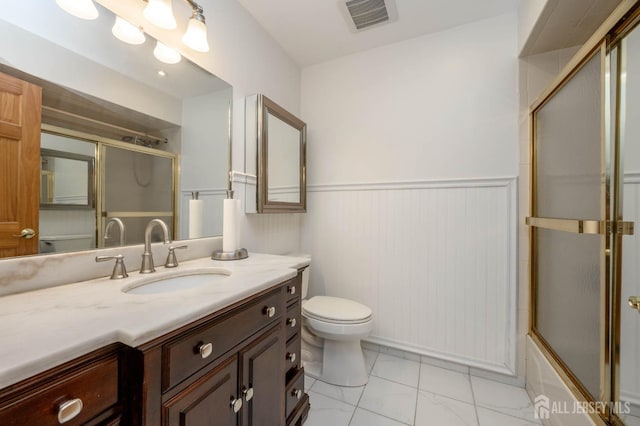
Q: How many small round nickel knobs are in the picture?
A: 9